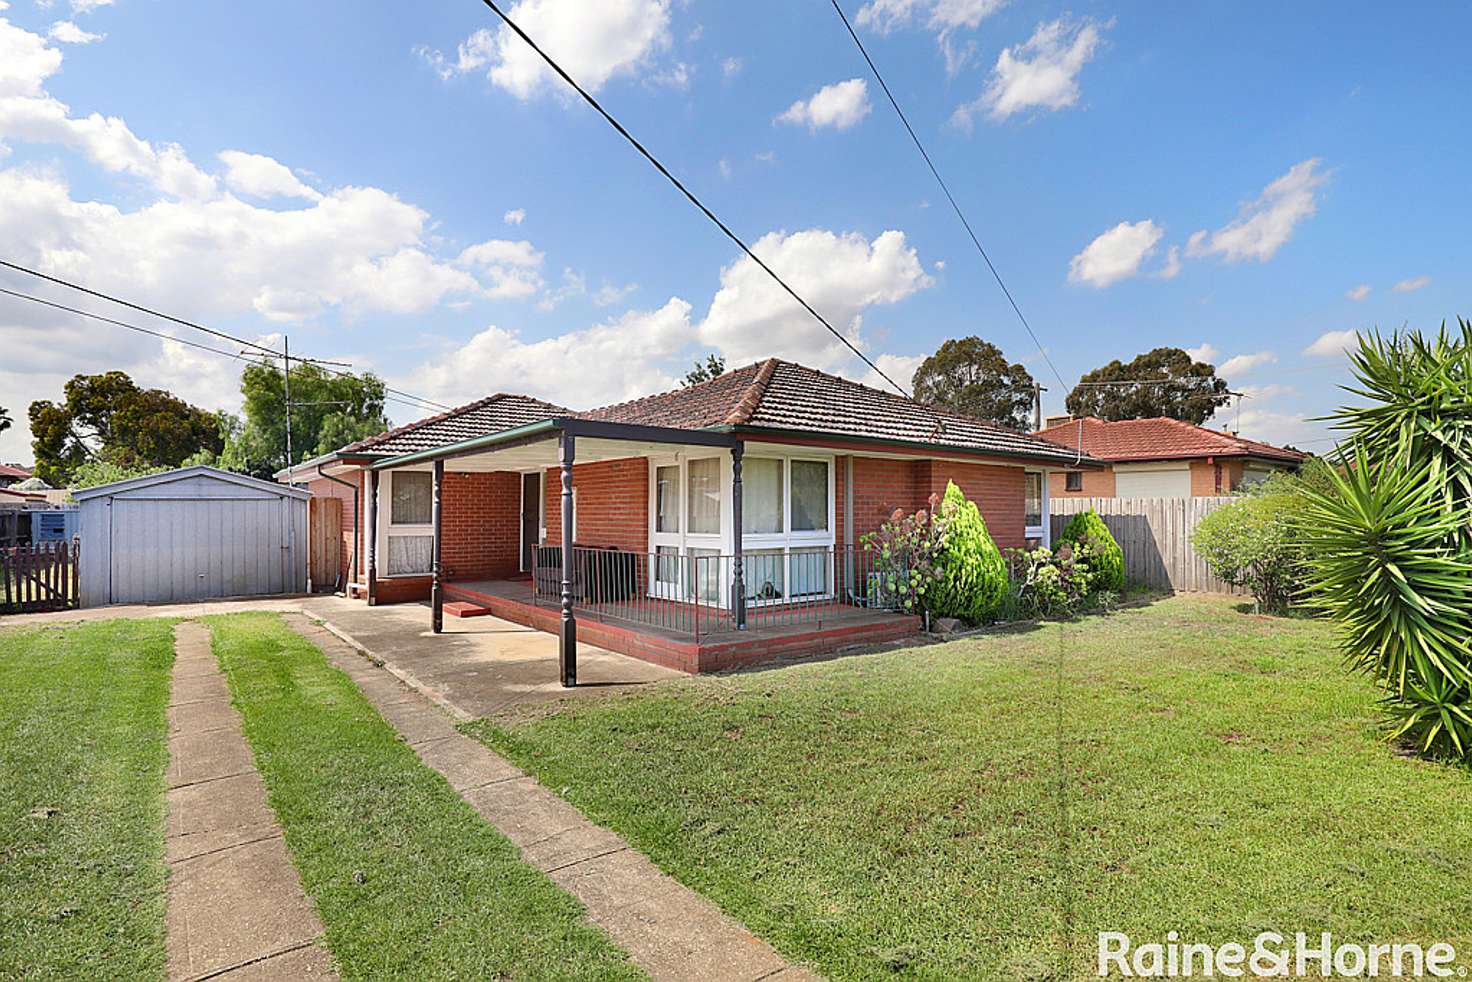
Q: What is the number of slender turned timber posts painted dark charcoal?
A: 4